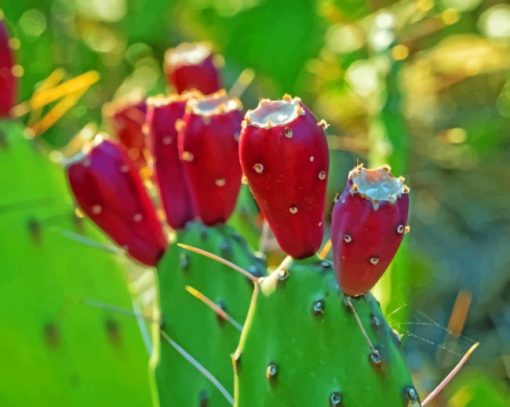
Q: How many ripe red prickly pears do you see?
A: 8